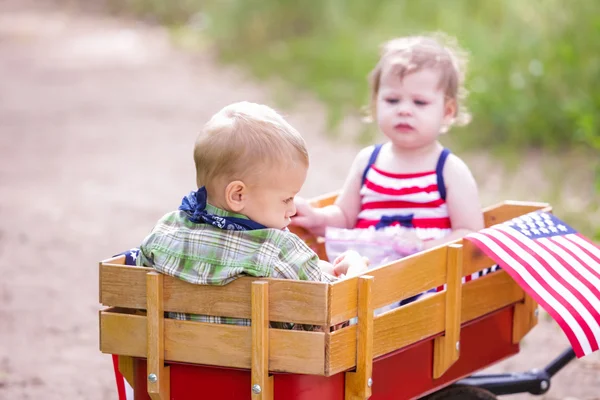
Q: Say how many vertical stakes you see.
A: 5